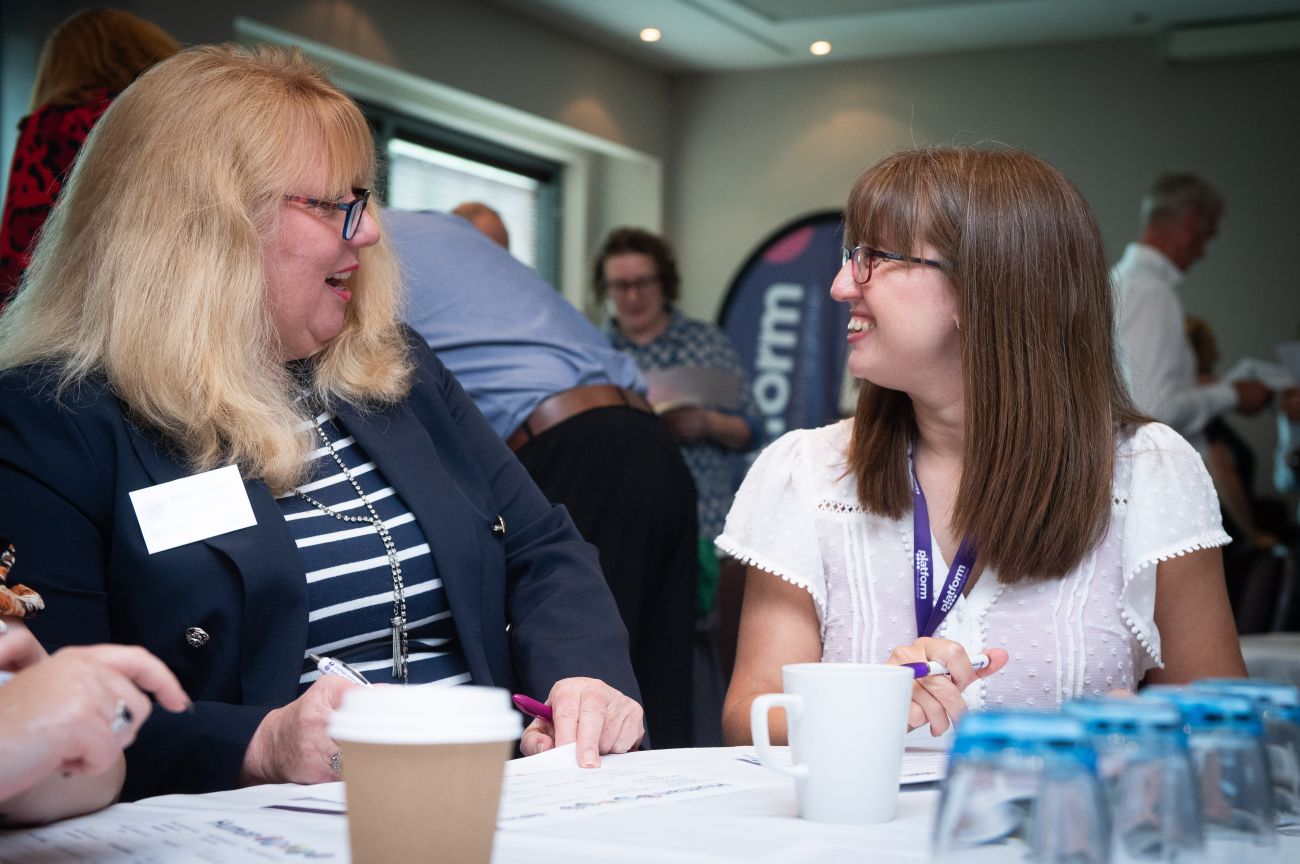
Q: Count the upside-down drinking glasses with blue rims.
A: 4